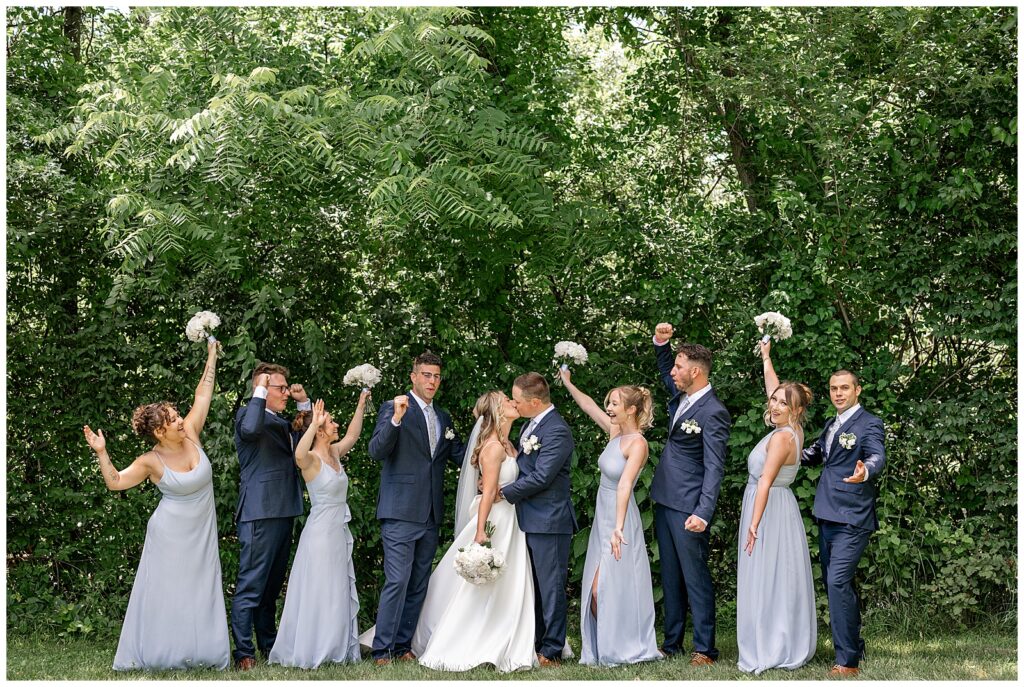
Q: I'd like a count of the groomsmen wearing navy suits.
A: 4